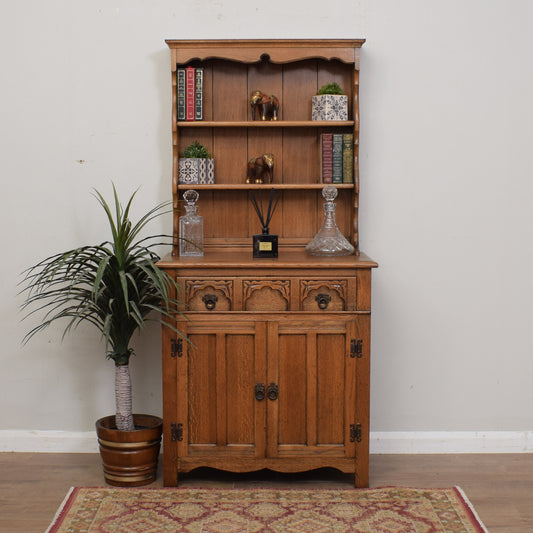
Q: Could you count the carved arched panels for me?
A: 3